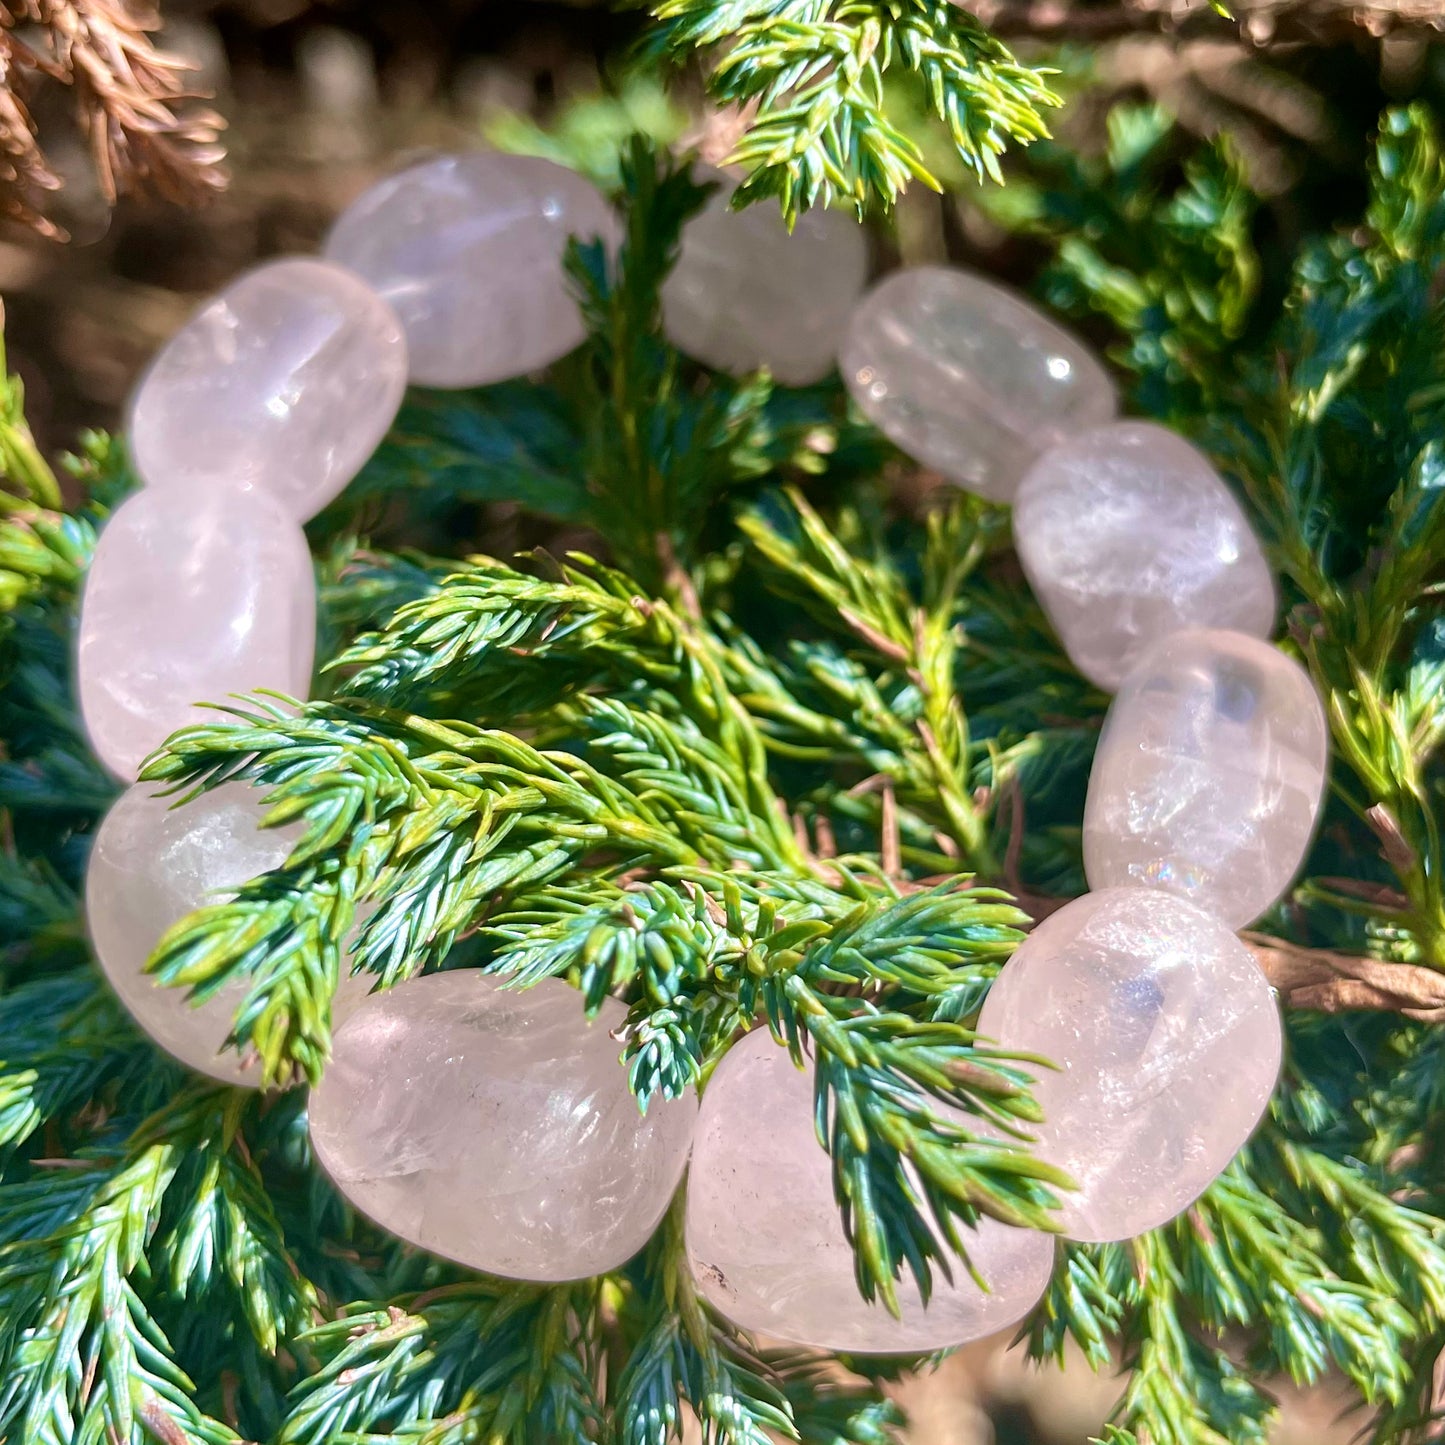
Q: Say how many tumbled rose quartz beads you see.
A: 11